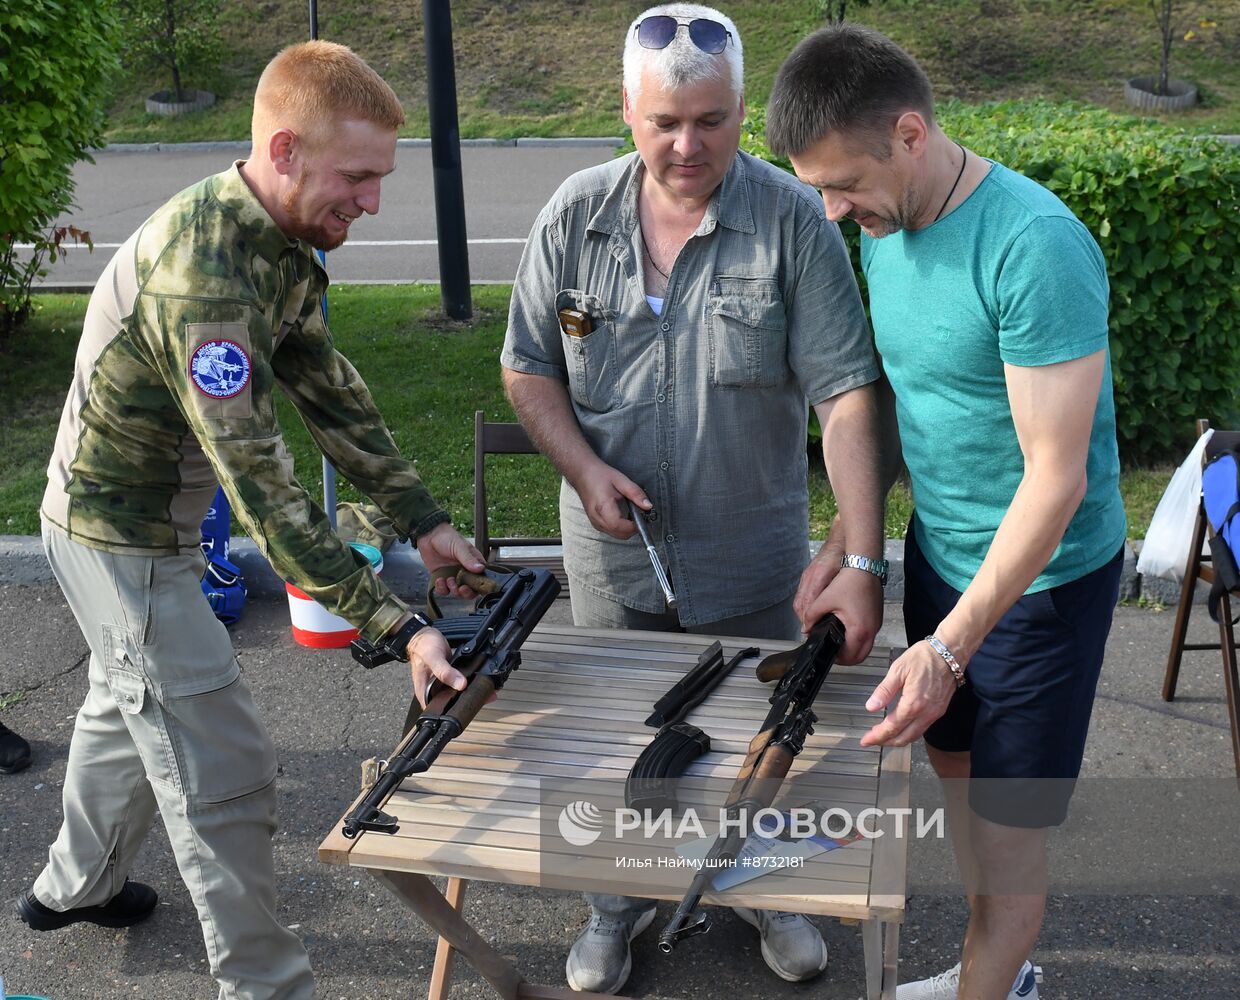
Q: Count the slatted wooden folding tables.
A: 1